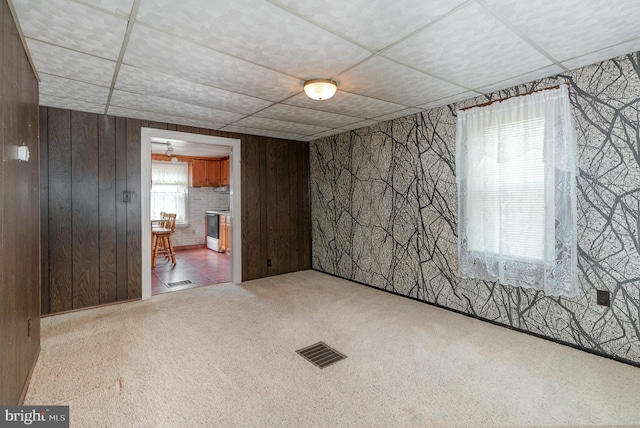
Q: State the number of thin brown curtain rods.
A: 1